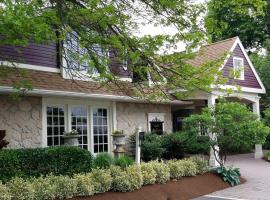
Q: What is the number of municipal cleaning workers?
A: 0